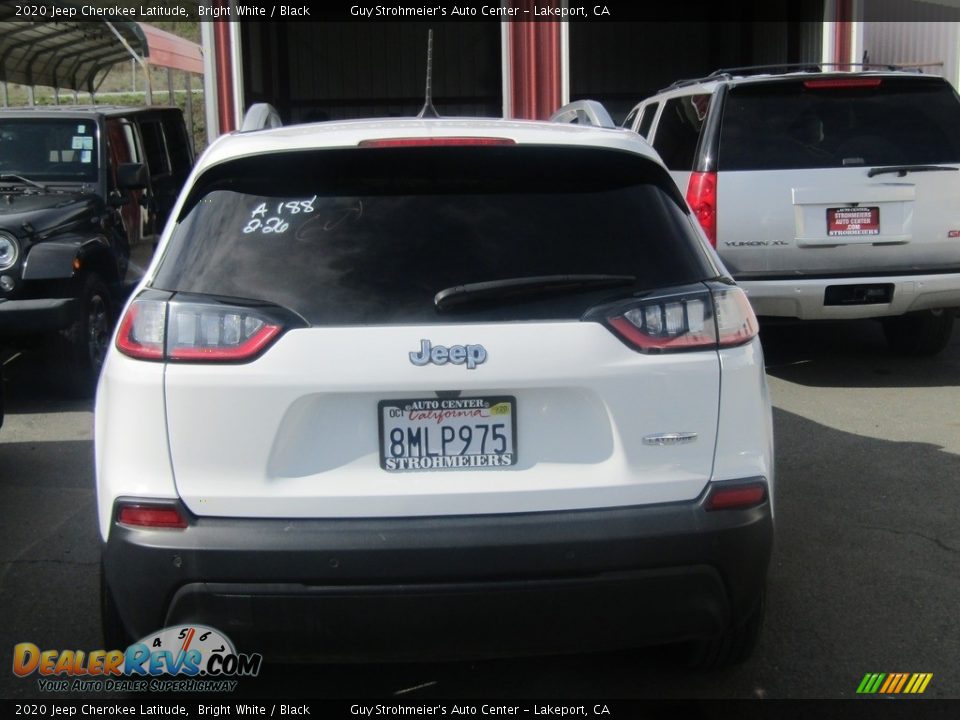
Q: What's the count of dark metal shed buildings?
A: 1